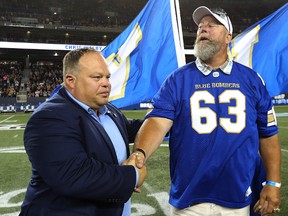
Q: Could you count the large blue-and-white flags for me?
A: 2